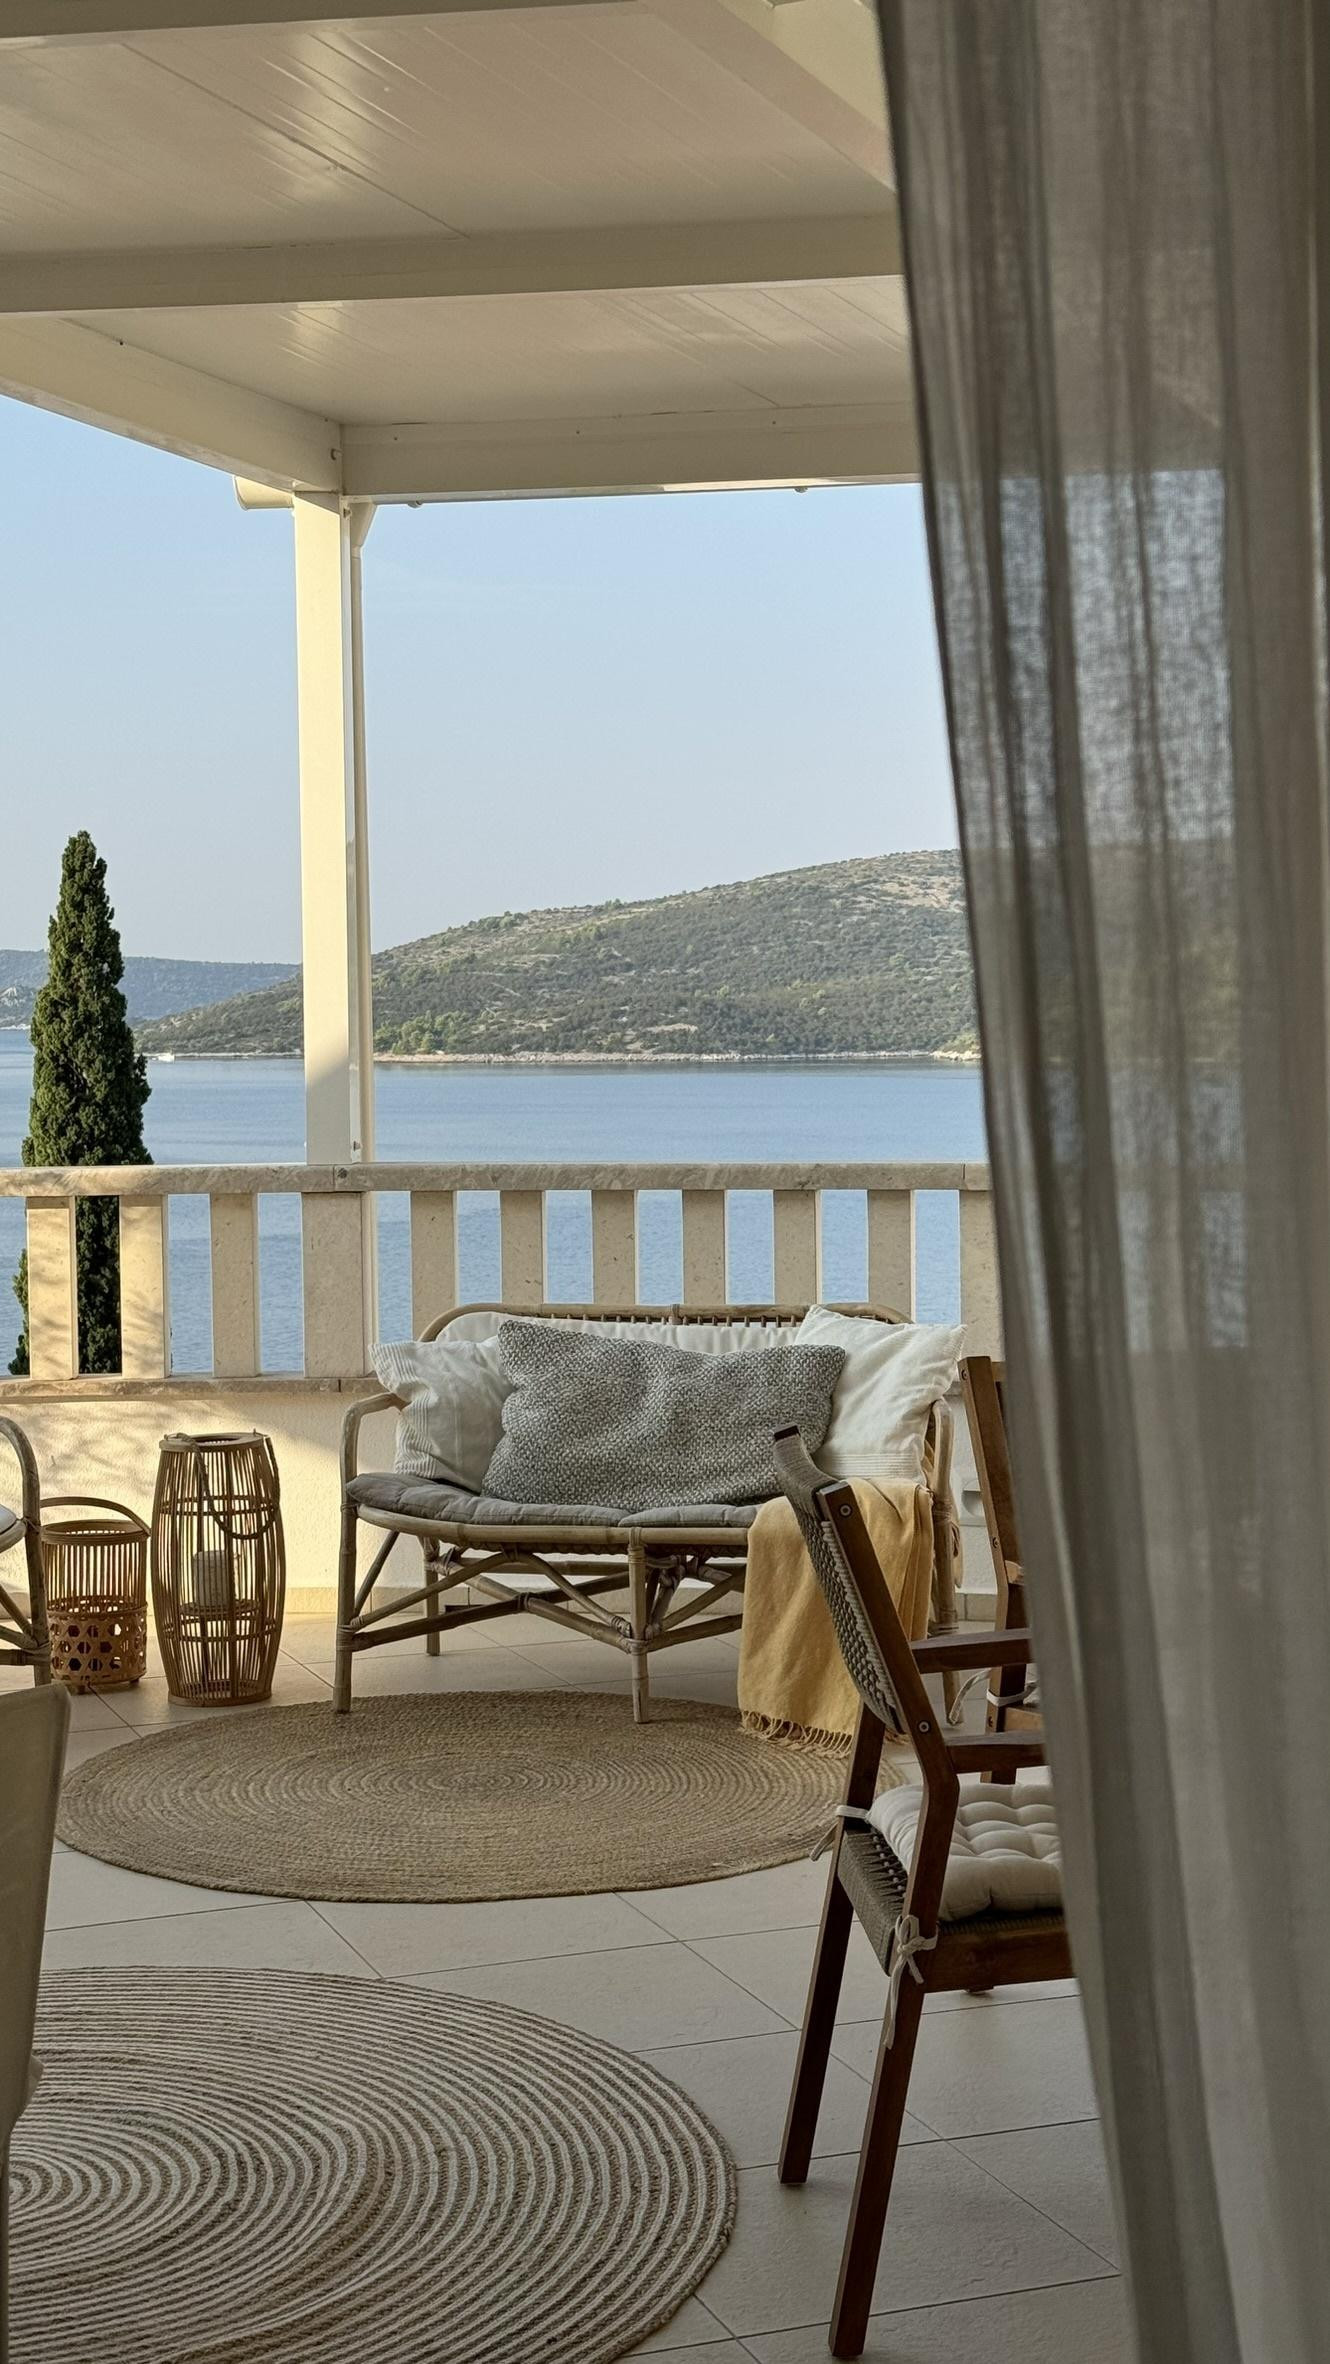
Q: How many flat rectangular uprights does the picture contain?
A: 11